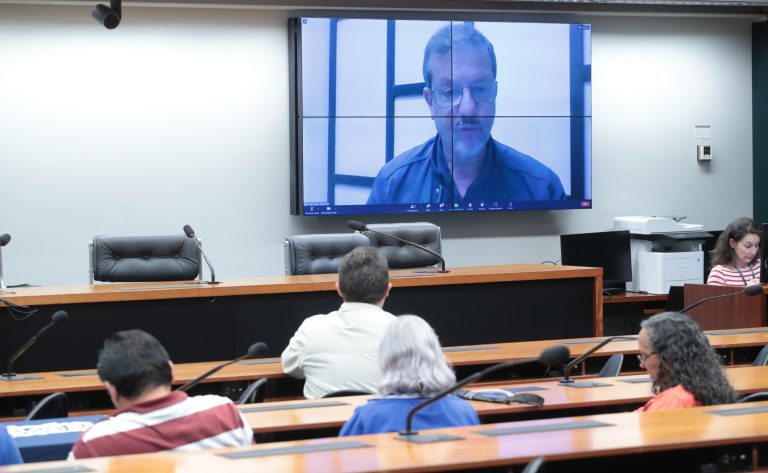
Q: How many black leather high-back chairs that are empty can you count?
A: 3